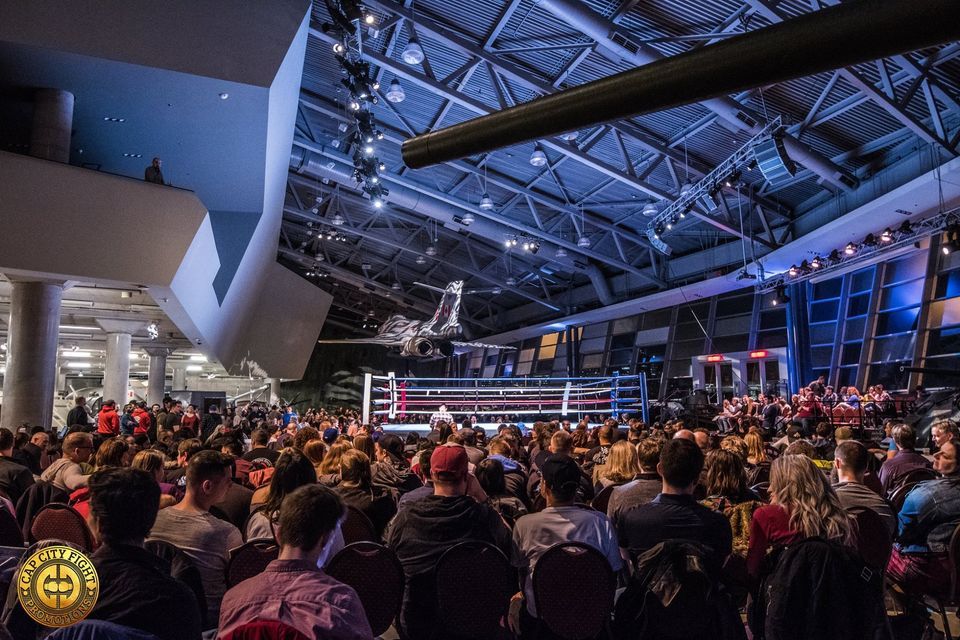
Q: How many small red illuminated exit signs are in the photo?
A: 2